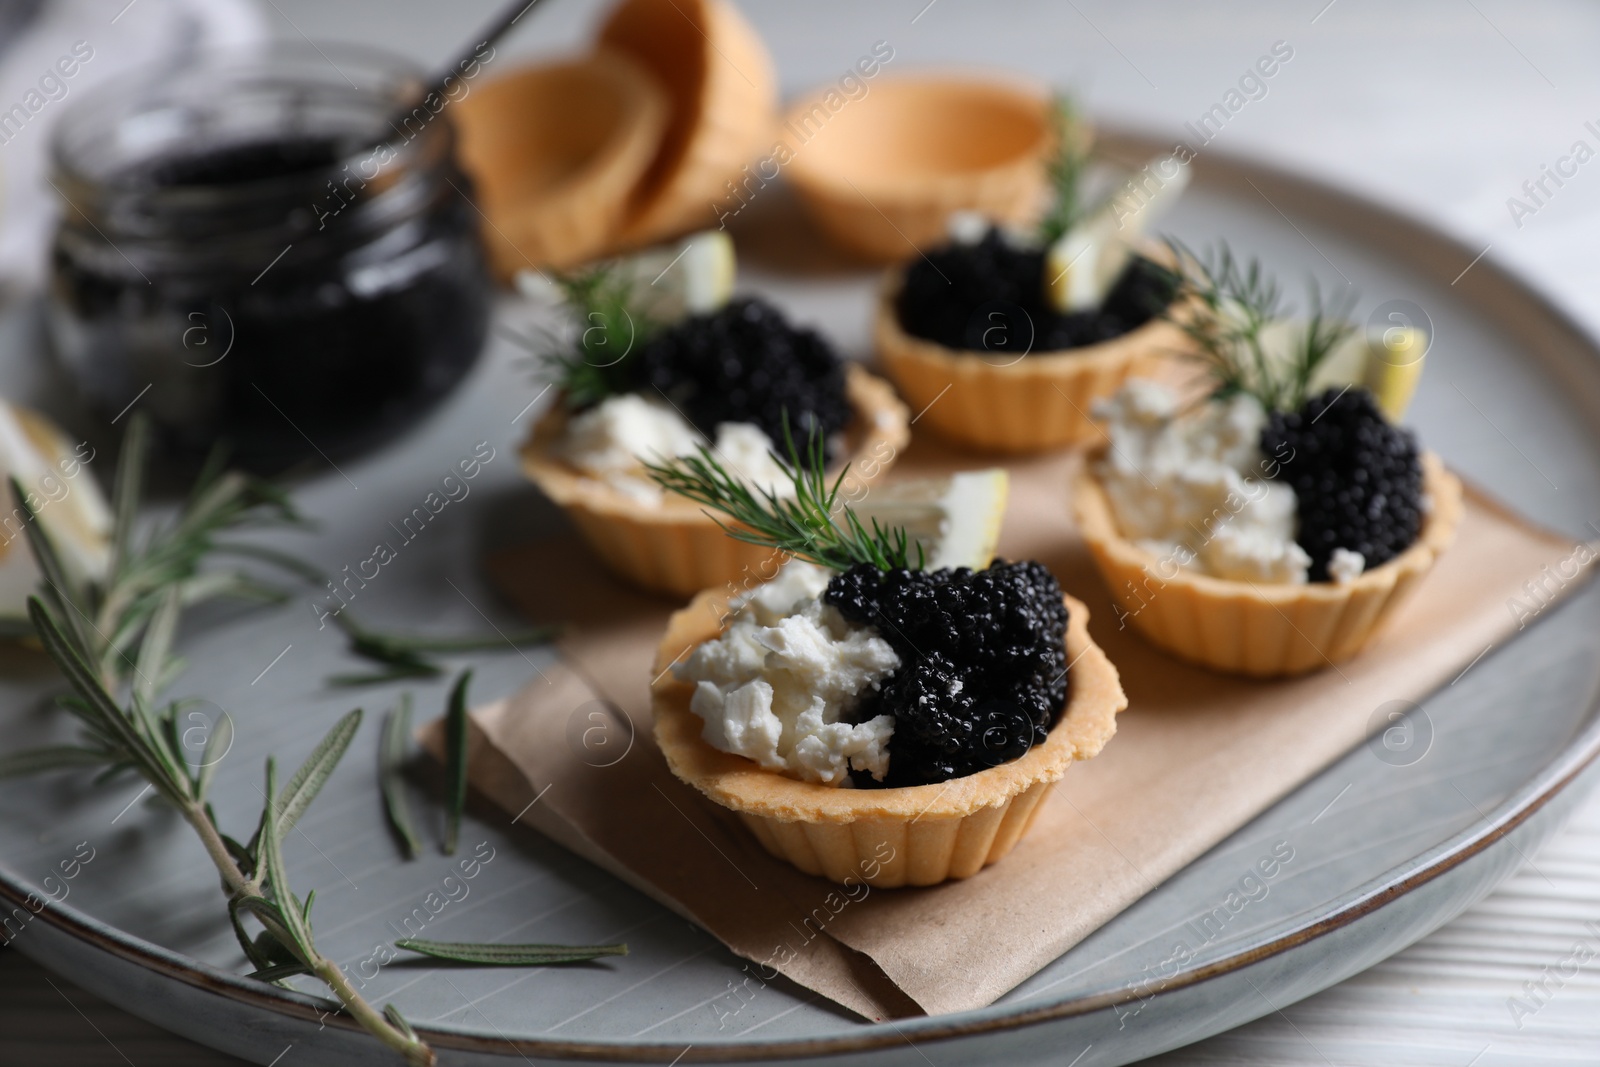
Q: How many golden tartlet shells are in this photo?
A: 7